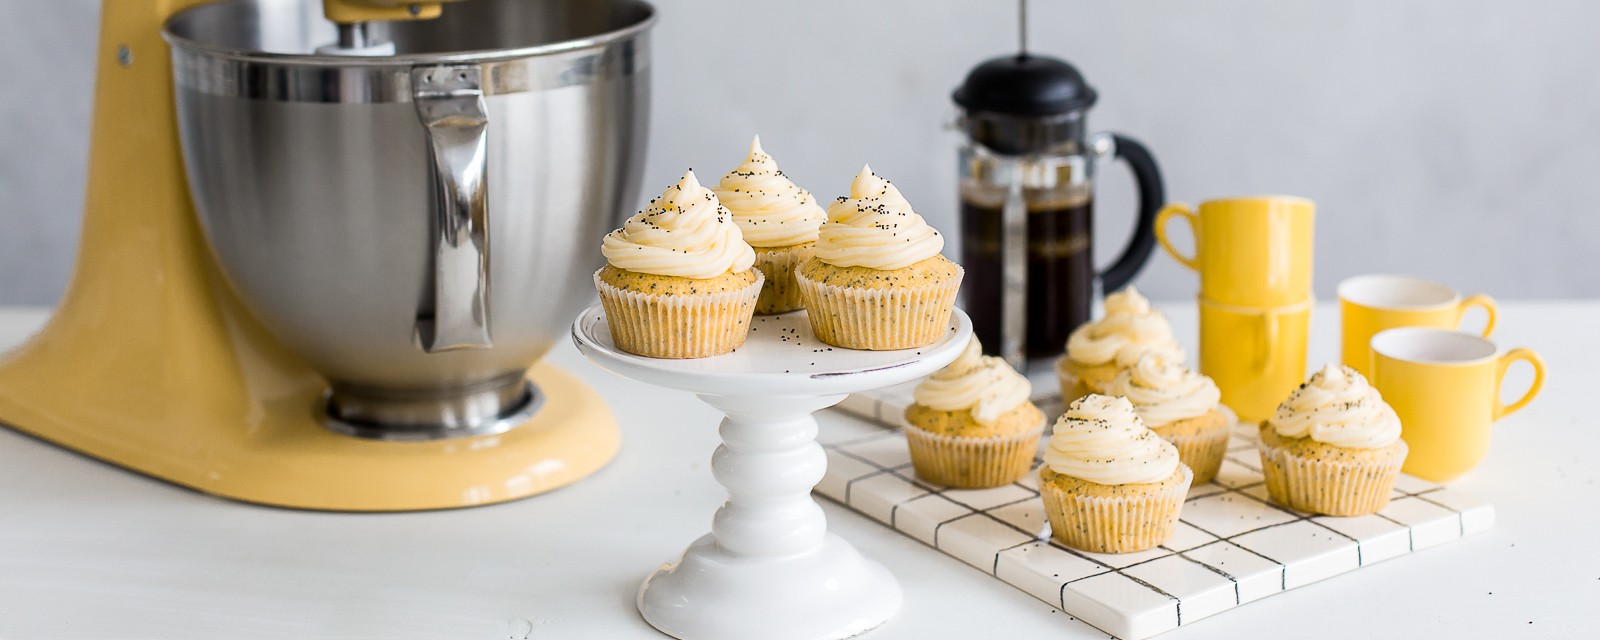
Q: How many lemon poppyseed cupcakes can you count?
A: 8